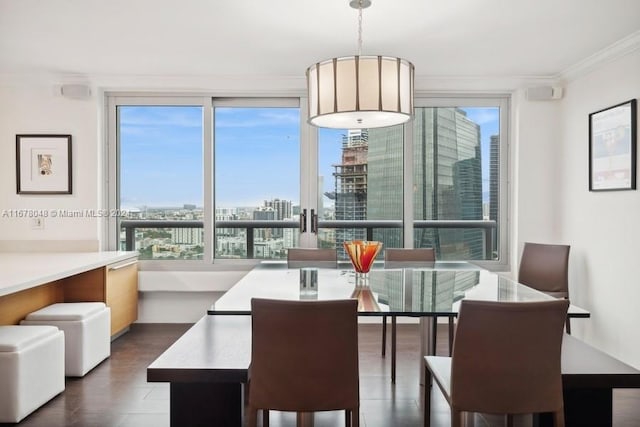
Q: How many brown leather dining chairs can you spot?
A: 5